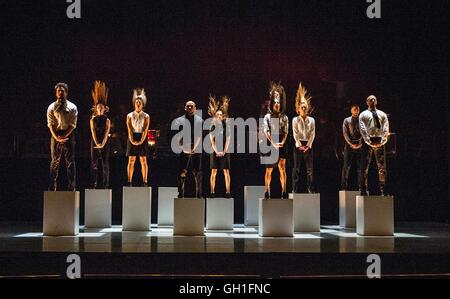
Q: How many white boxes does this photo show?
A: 11